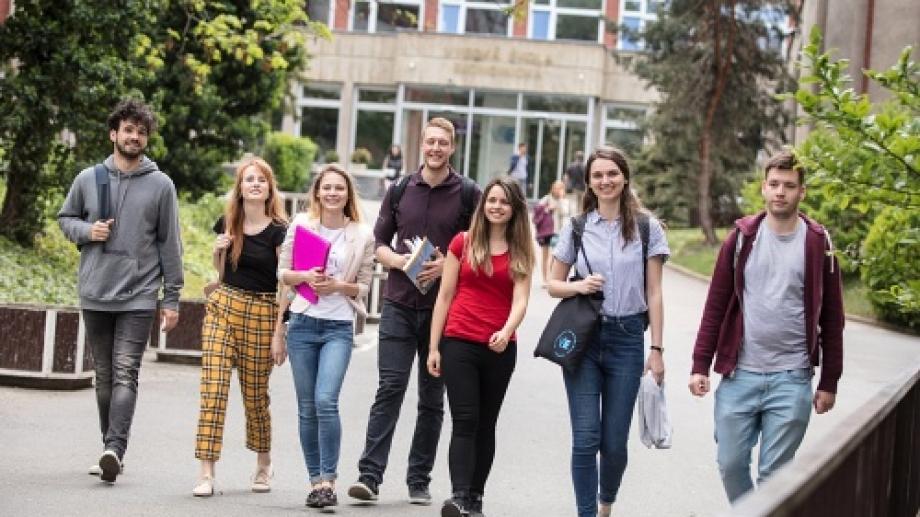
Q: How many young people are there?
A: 7